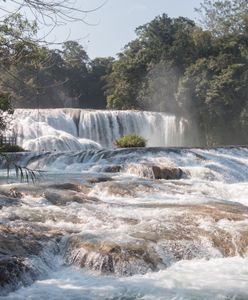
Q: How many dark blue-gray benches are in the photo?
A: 0